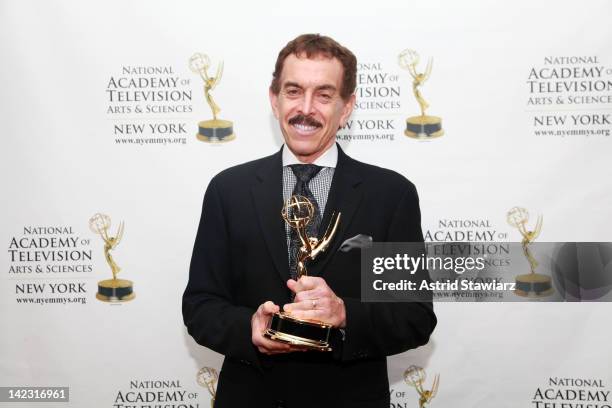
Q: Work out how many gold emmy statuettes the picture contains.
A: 7